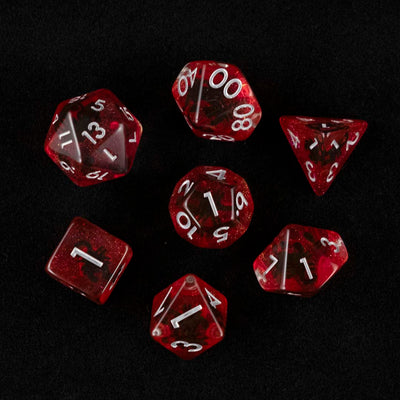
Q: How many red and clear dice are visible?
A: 7